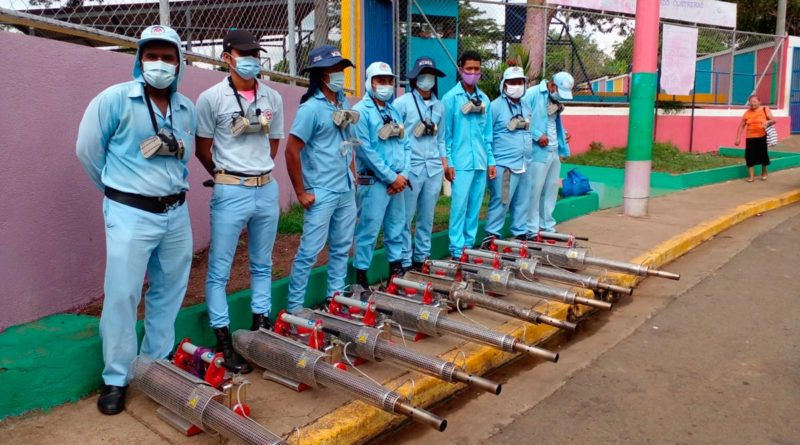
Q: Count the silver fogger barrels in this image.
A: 8